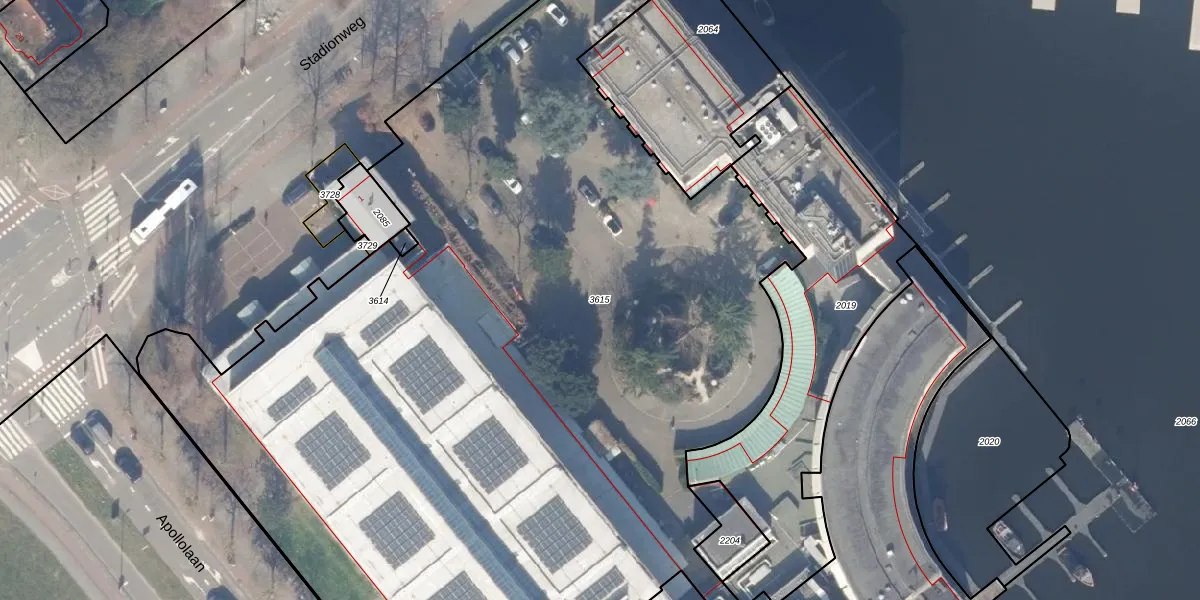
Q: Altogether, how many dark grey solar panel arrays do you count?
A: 9